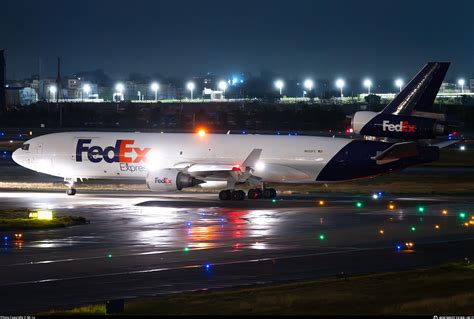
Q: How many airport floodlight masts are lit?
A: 12